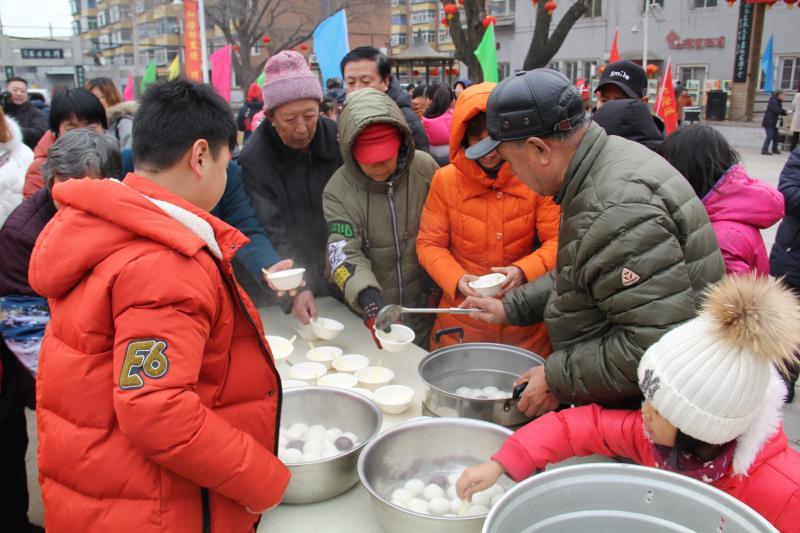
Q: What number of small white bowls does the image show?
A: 14